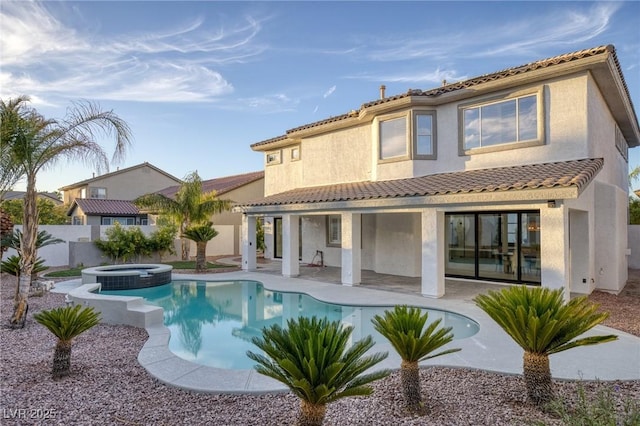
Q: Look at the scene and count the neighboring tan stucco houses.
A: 2